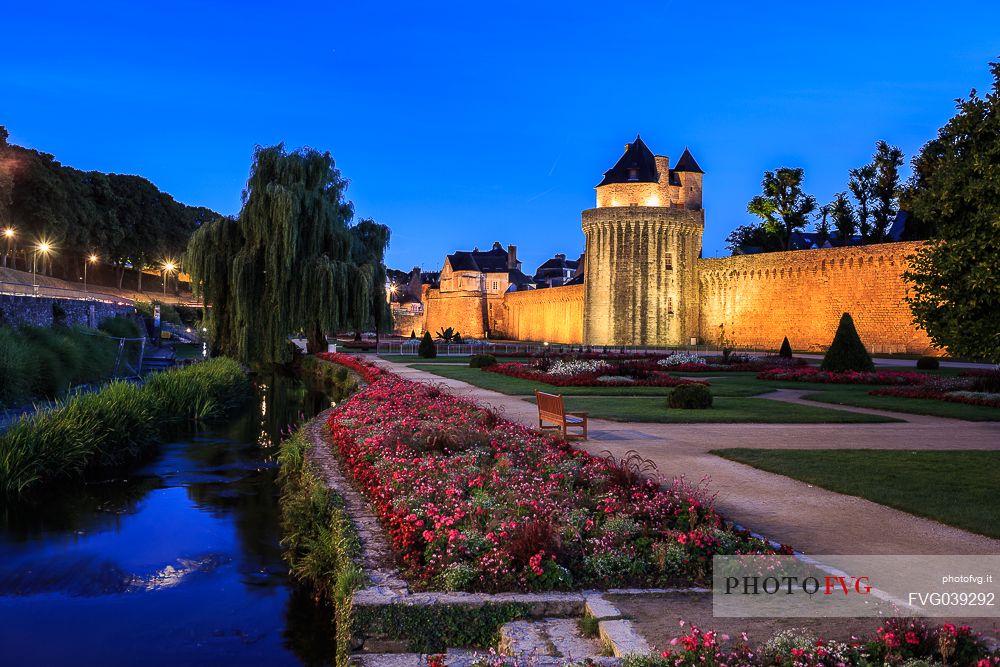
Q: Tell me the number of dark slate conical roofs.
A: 2